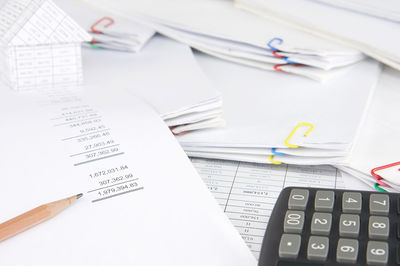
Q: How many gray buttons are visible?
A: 12